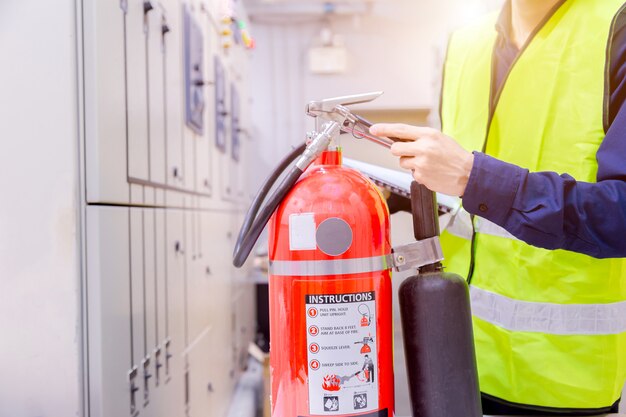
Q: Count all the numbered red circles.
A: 4